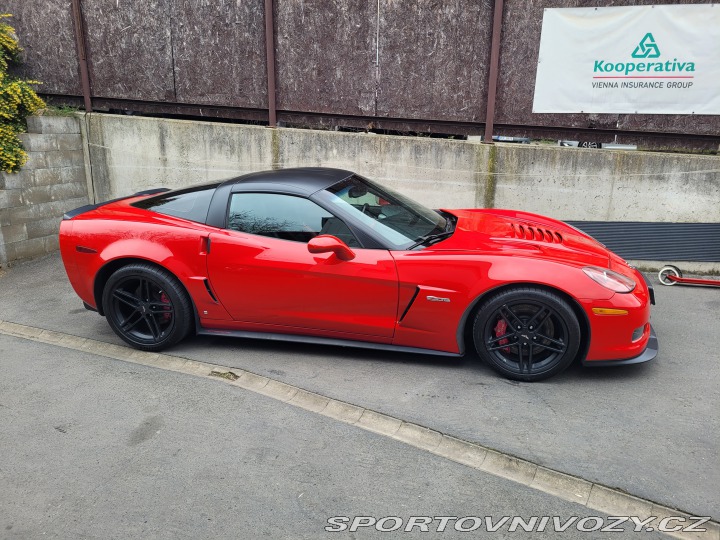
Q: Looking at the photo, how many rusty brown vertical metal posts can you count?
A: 3